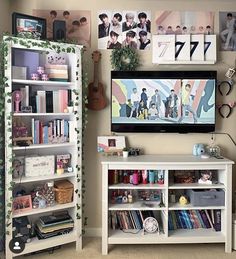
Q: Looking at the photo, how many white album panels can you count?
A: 4